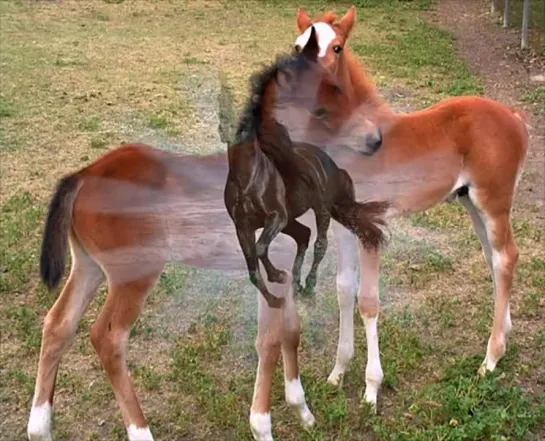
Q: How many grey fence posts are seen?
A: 3